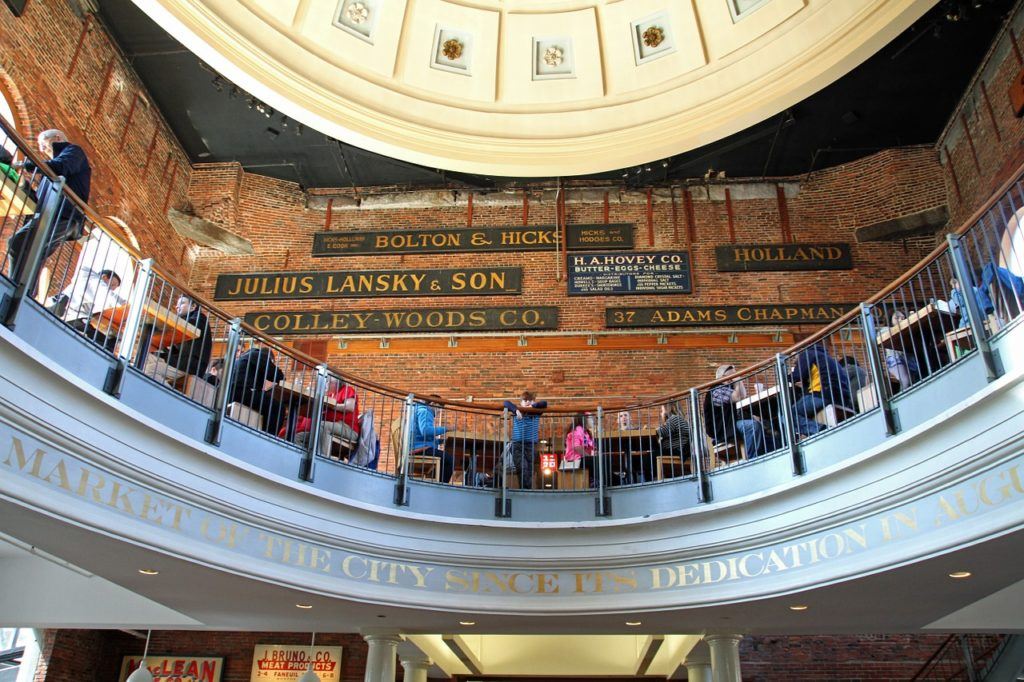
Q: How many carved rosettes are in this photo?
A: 4